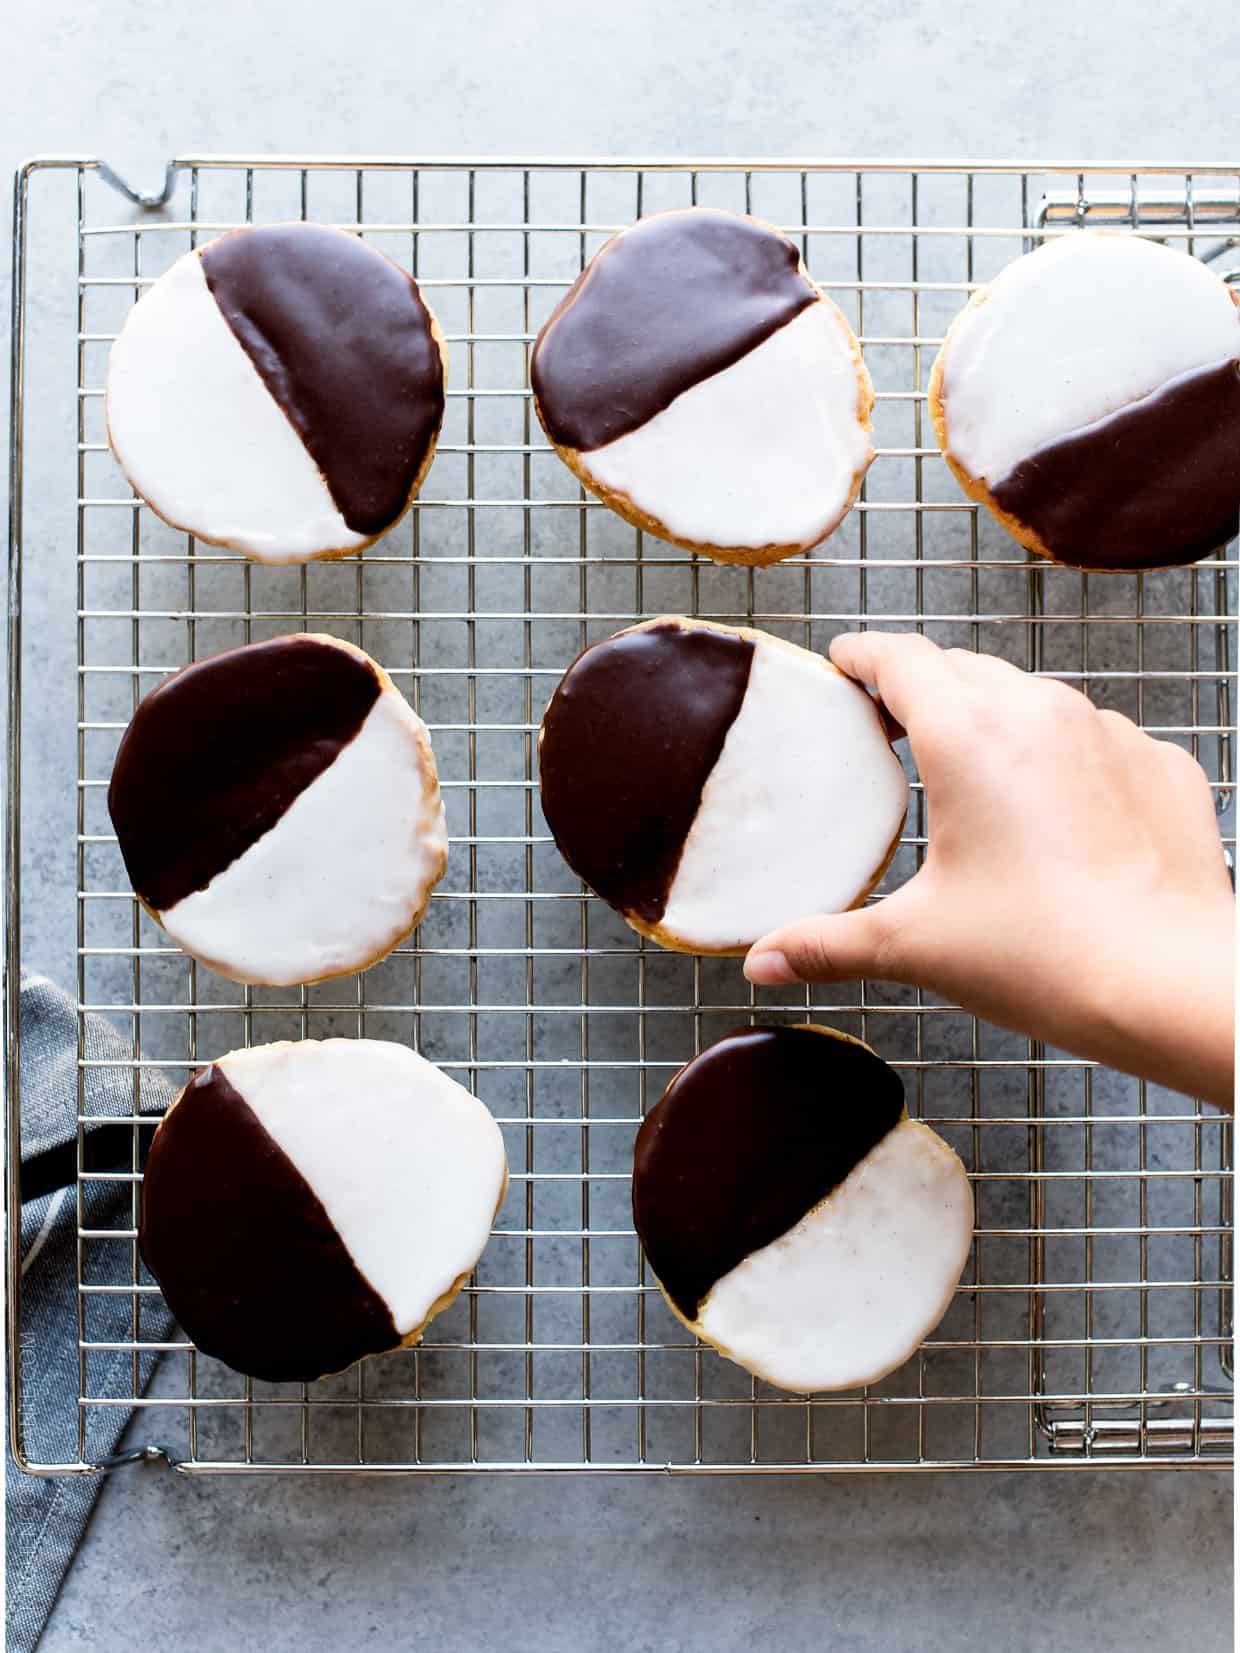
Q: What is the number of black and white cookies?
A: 7